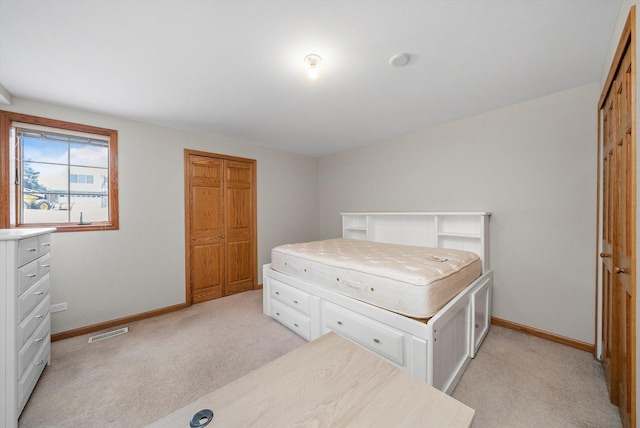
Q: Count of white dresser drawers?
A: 8